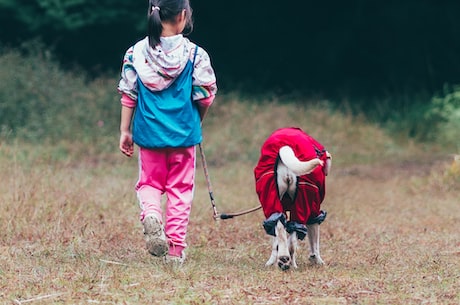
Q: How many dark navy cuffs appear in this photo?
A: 3